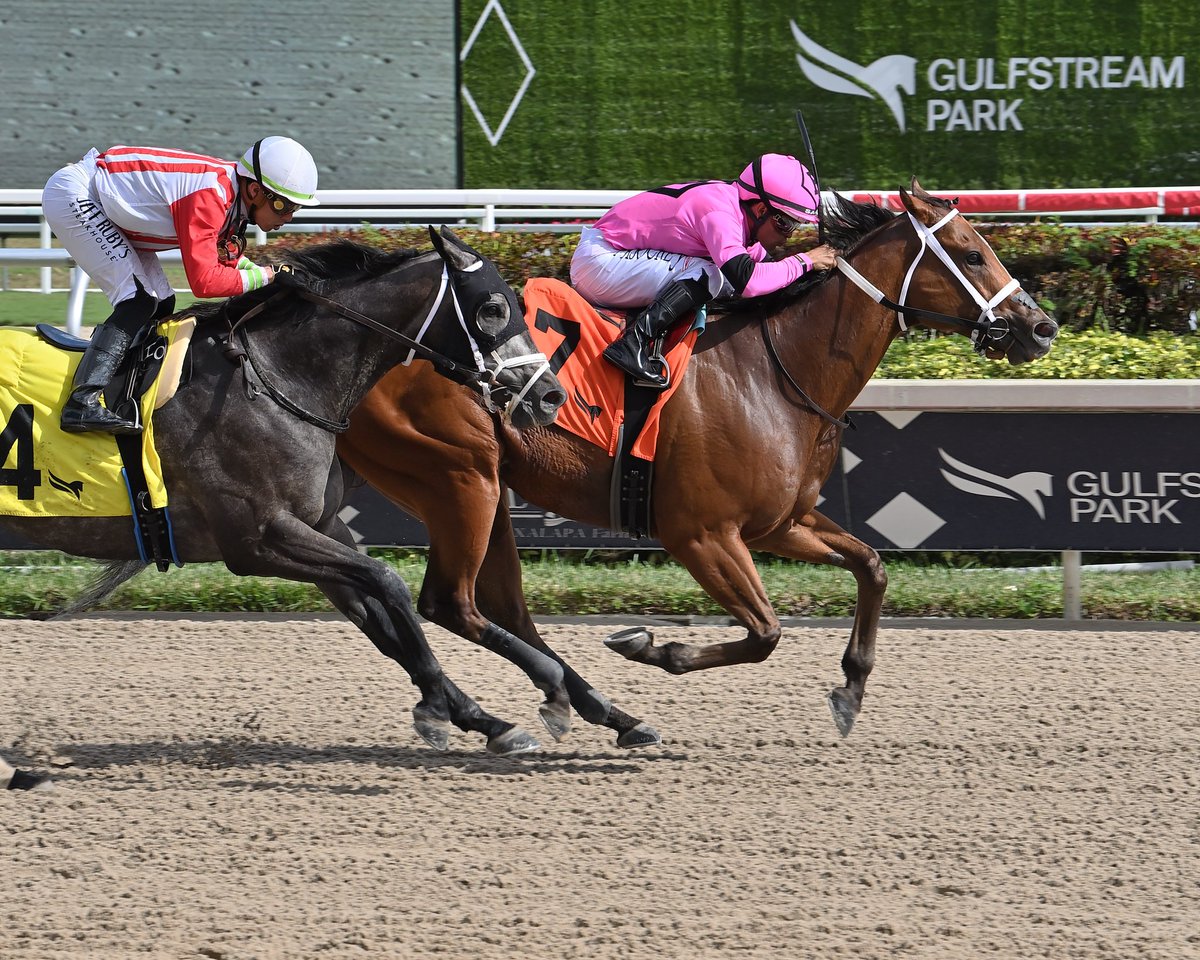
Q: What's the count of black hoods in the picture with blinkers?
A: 1